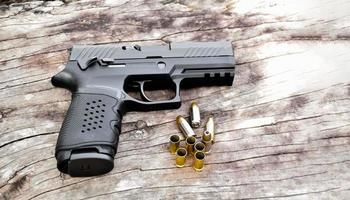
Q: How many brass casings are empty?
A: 5